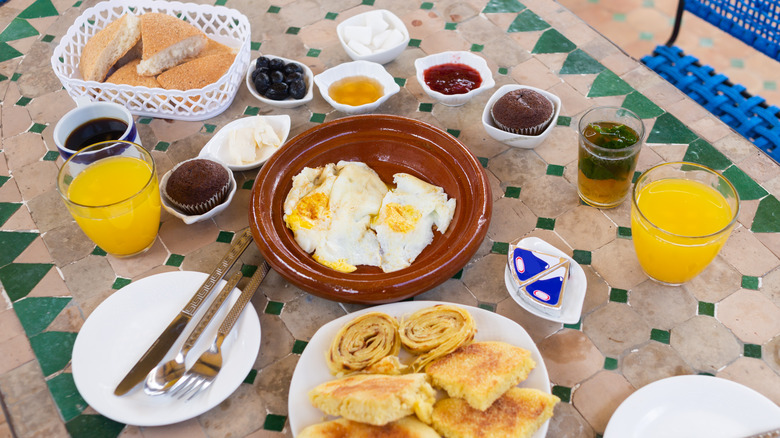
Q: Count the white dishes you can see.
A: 11